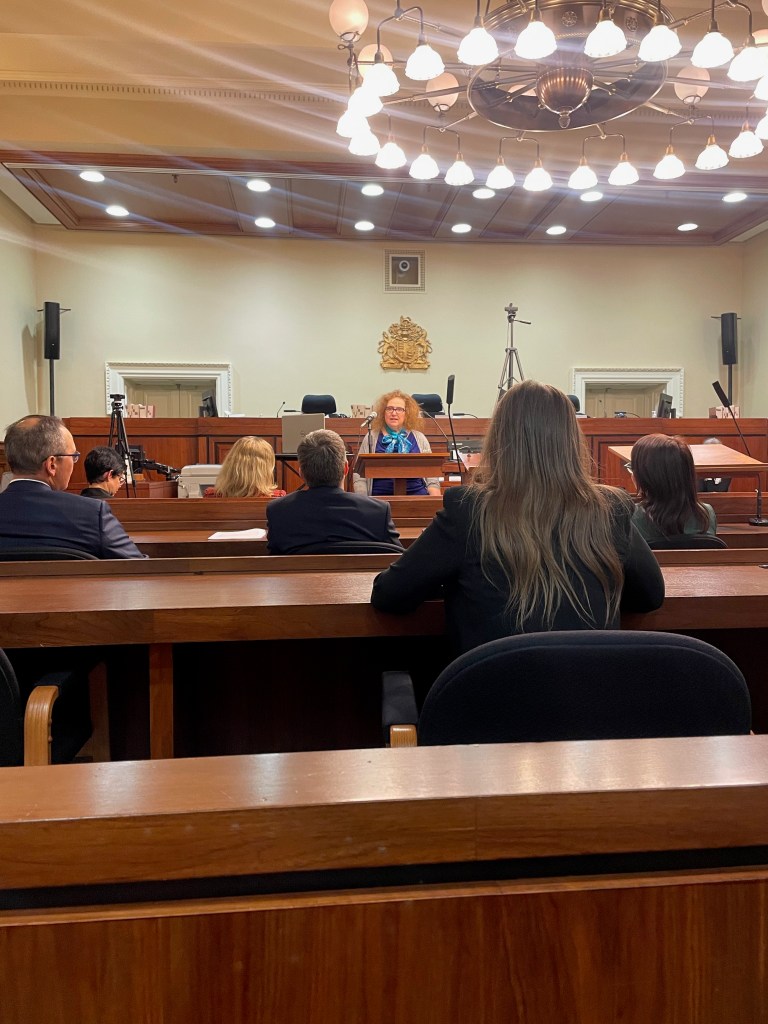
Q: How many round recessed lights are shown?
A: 12